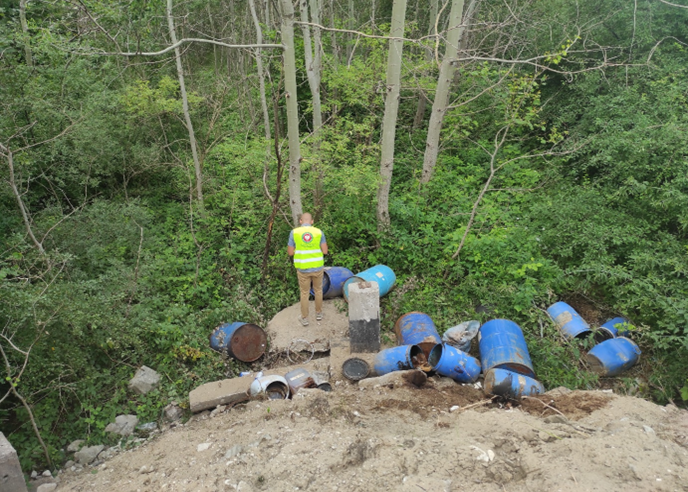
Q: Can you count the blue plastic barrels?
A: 11